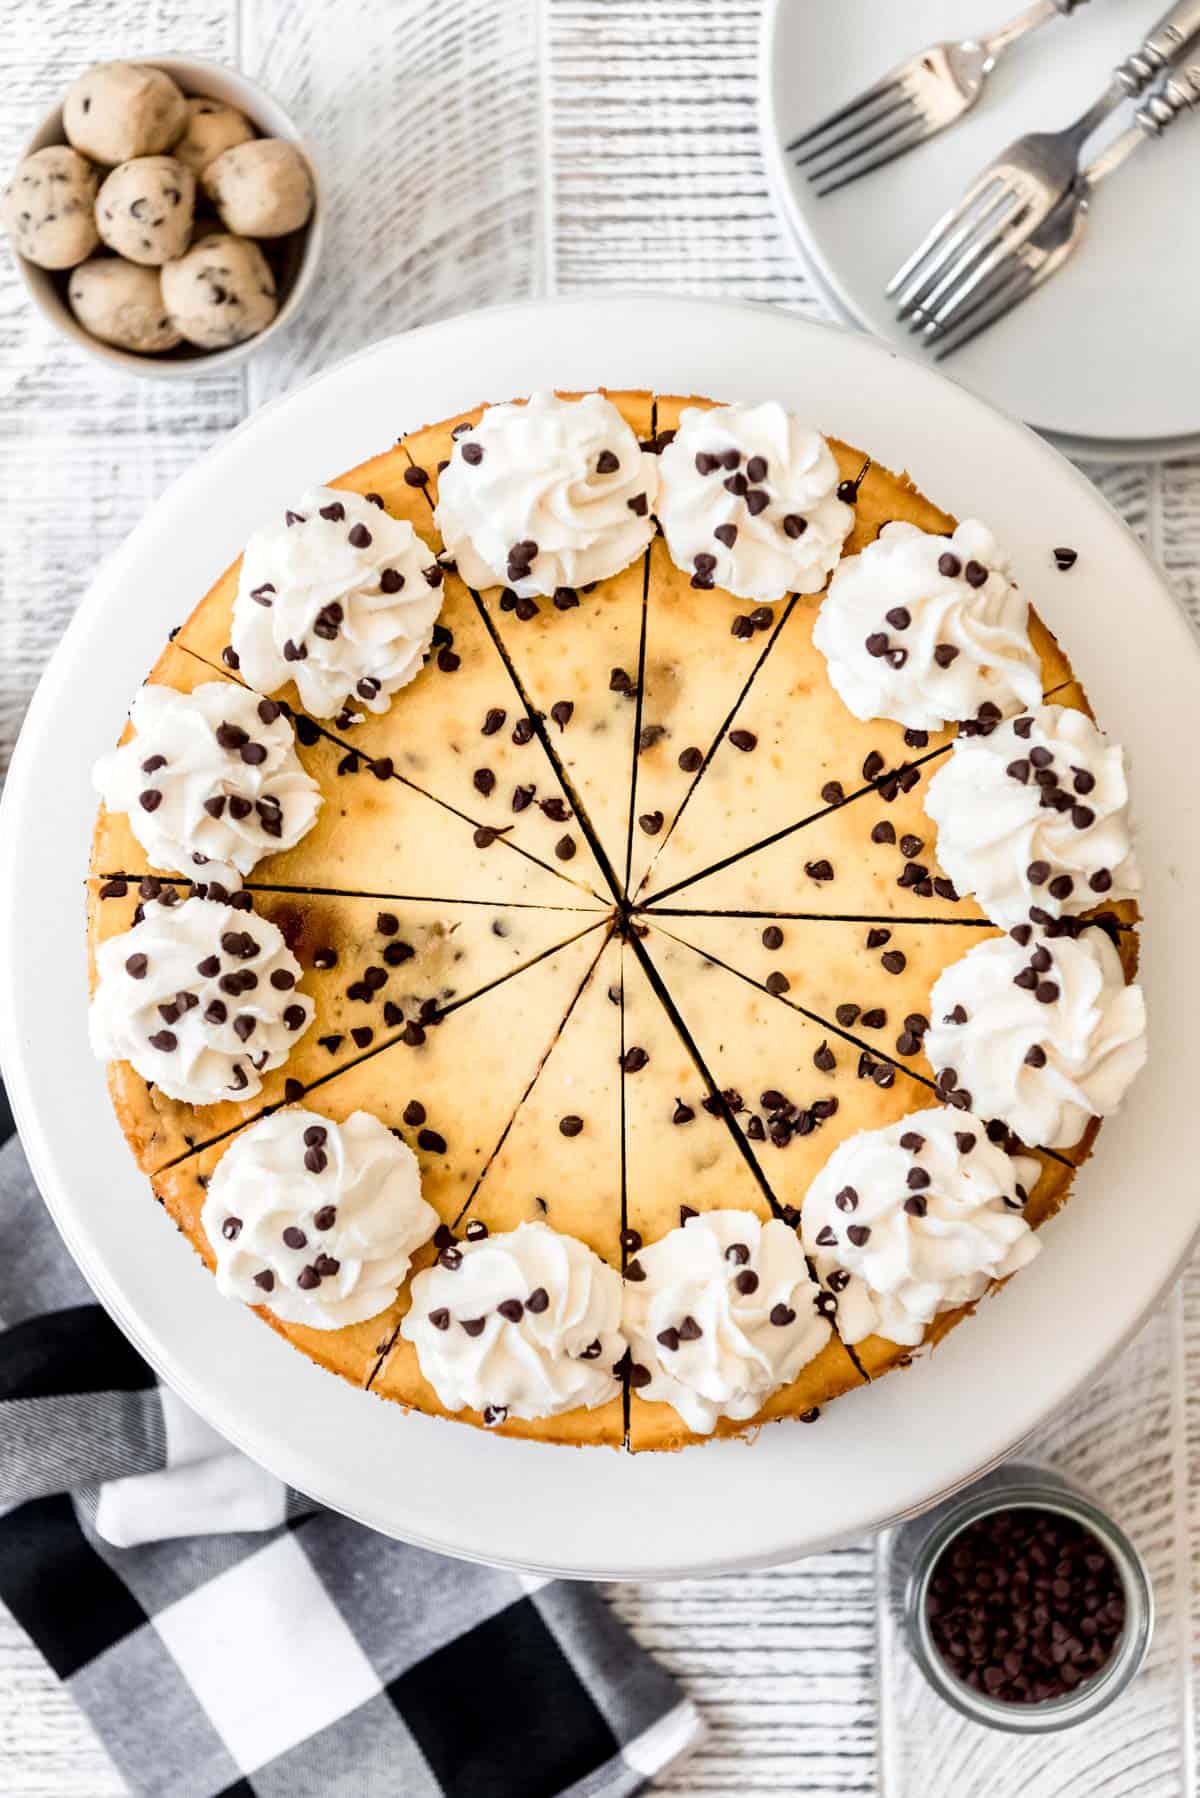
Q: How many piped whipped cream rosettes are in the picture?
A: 12